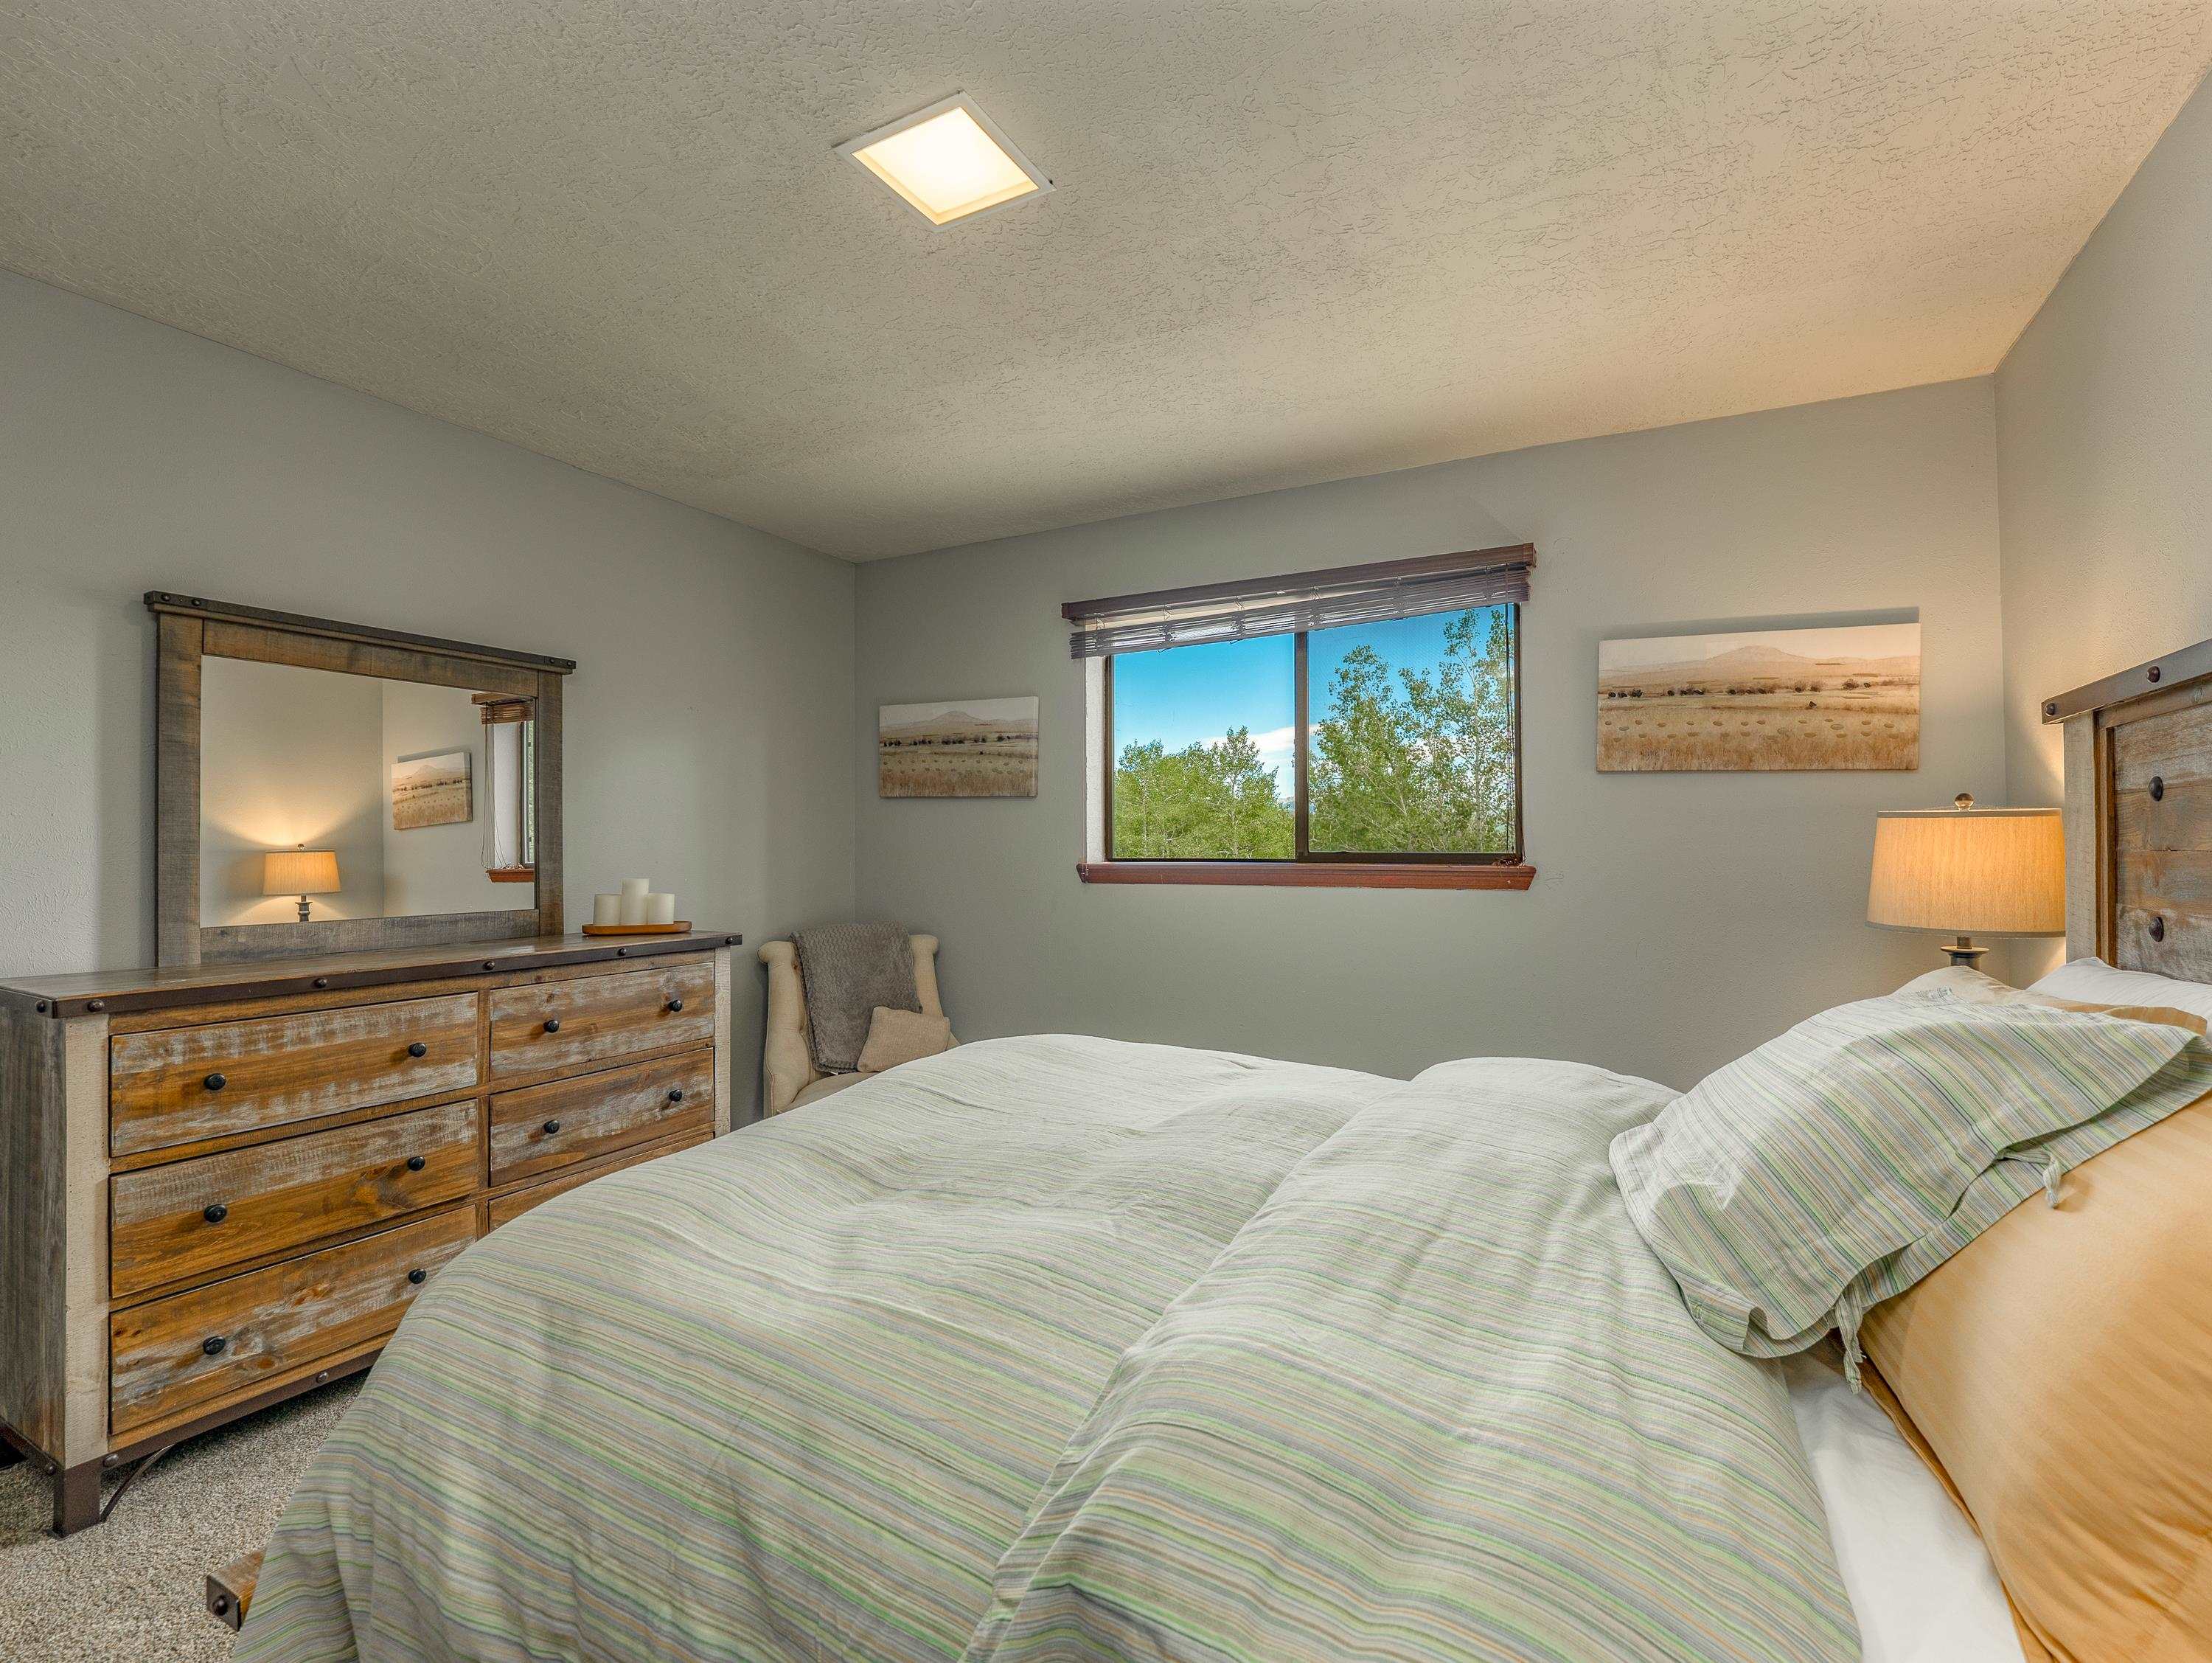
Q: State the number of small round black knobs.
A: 10